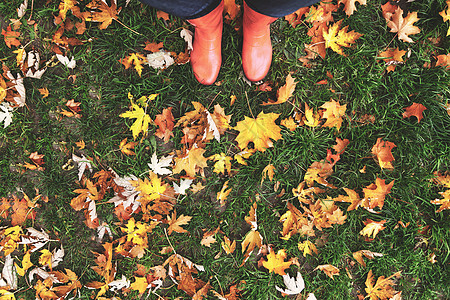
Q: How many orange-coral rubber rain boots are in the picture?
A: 2